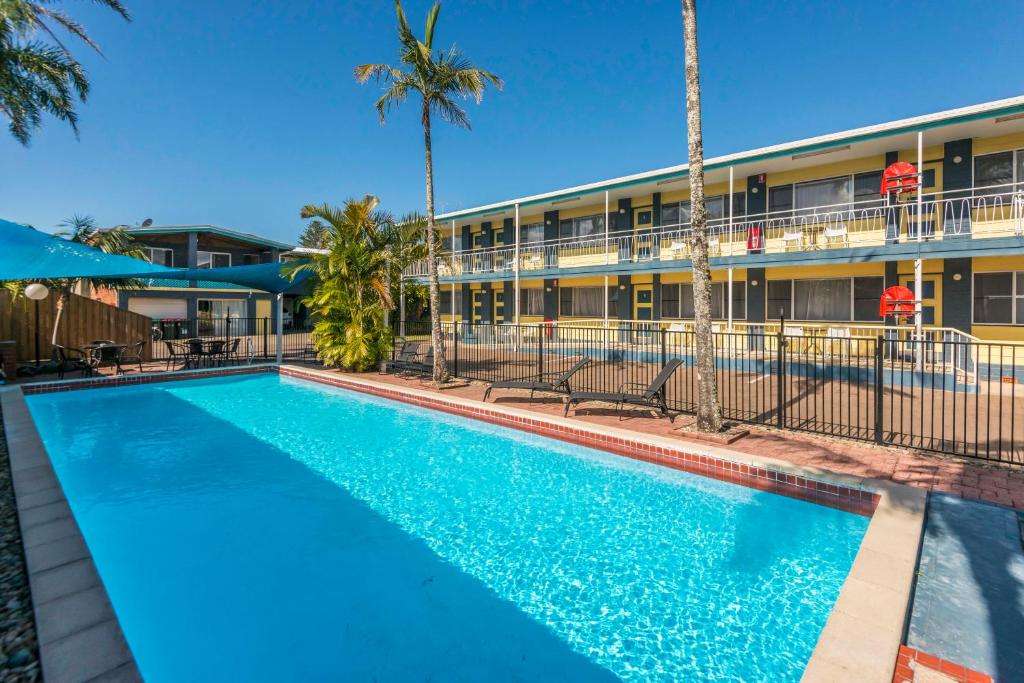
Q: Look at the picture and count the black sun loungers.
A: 4